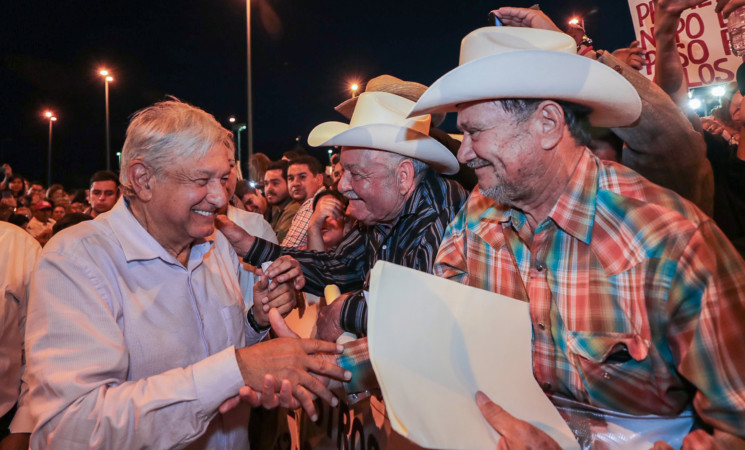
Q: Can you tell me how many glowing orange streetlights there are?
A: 4